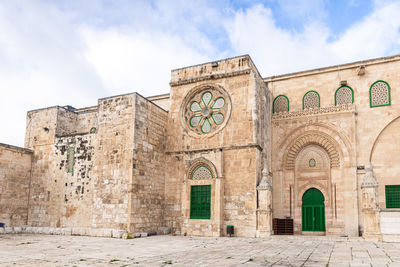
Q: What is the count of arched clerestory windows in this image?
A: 4